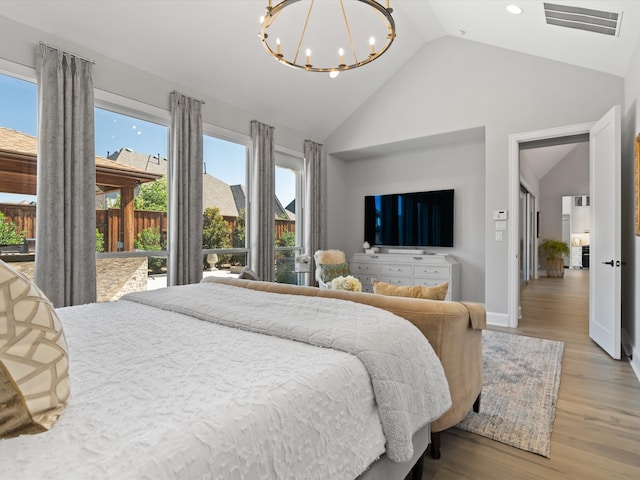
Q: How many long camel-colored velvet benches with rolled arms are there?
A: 1